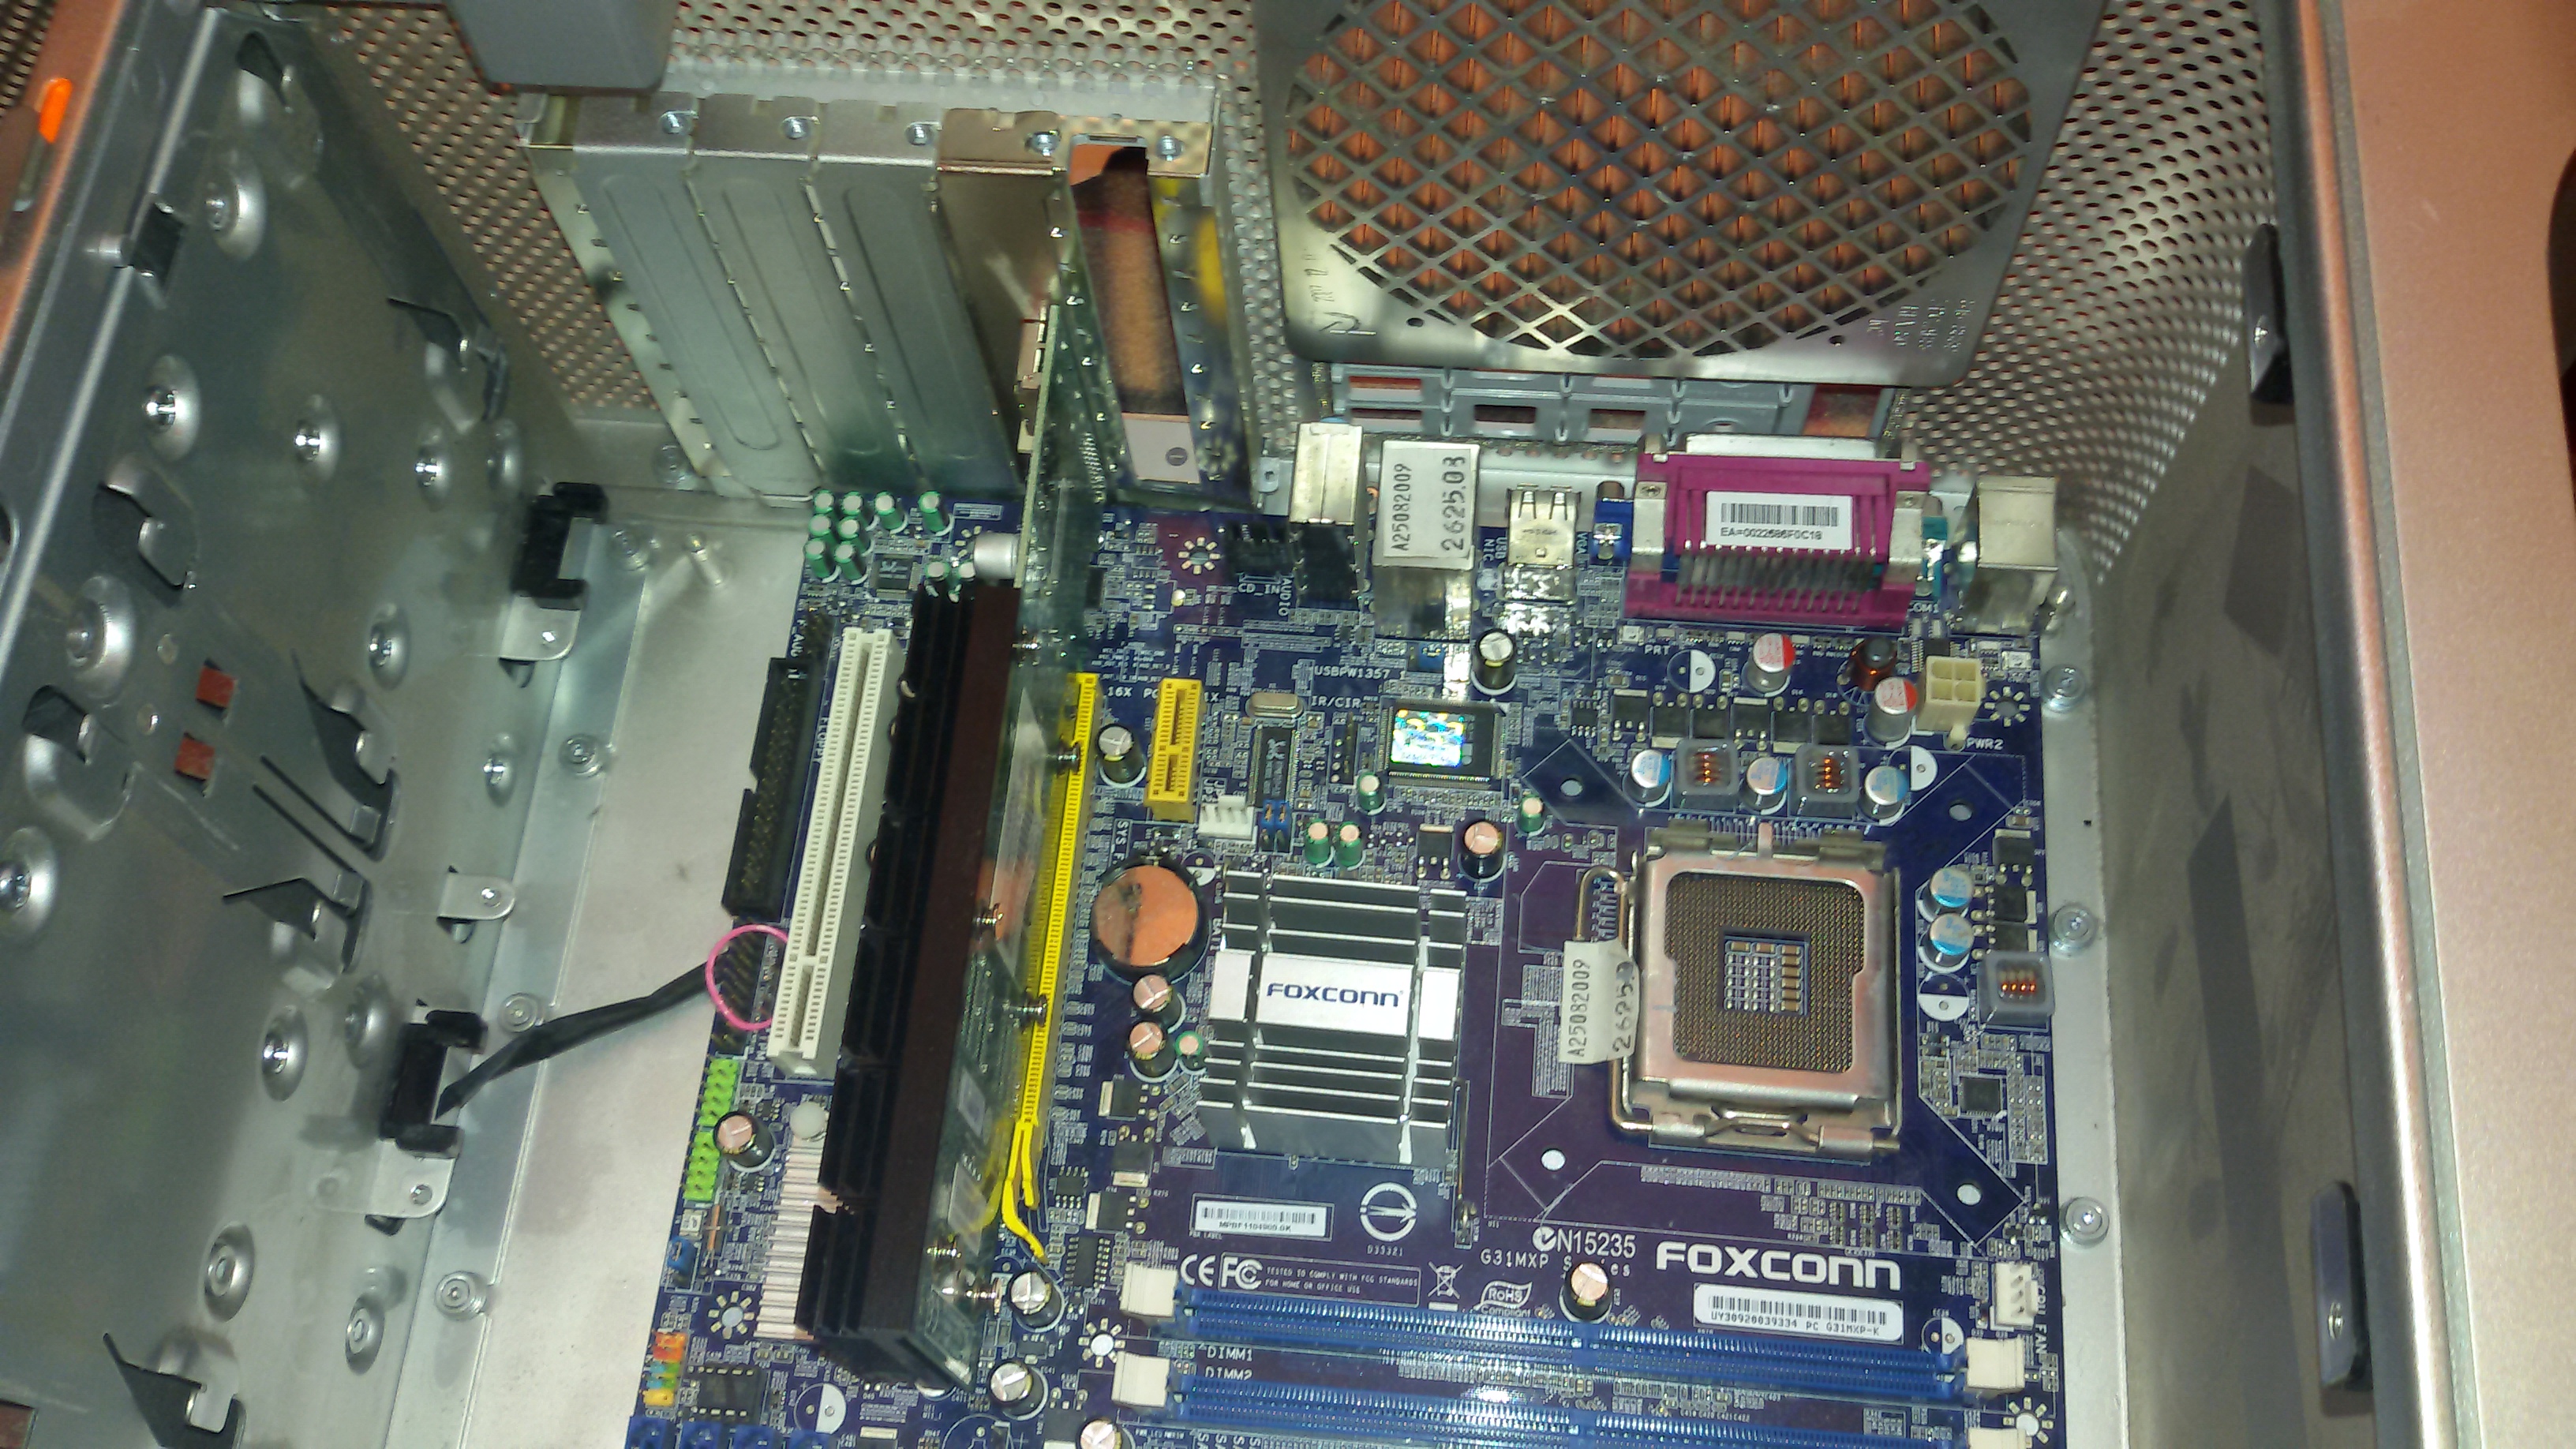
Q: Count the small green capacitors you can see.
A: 15